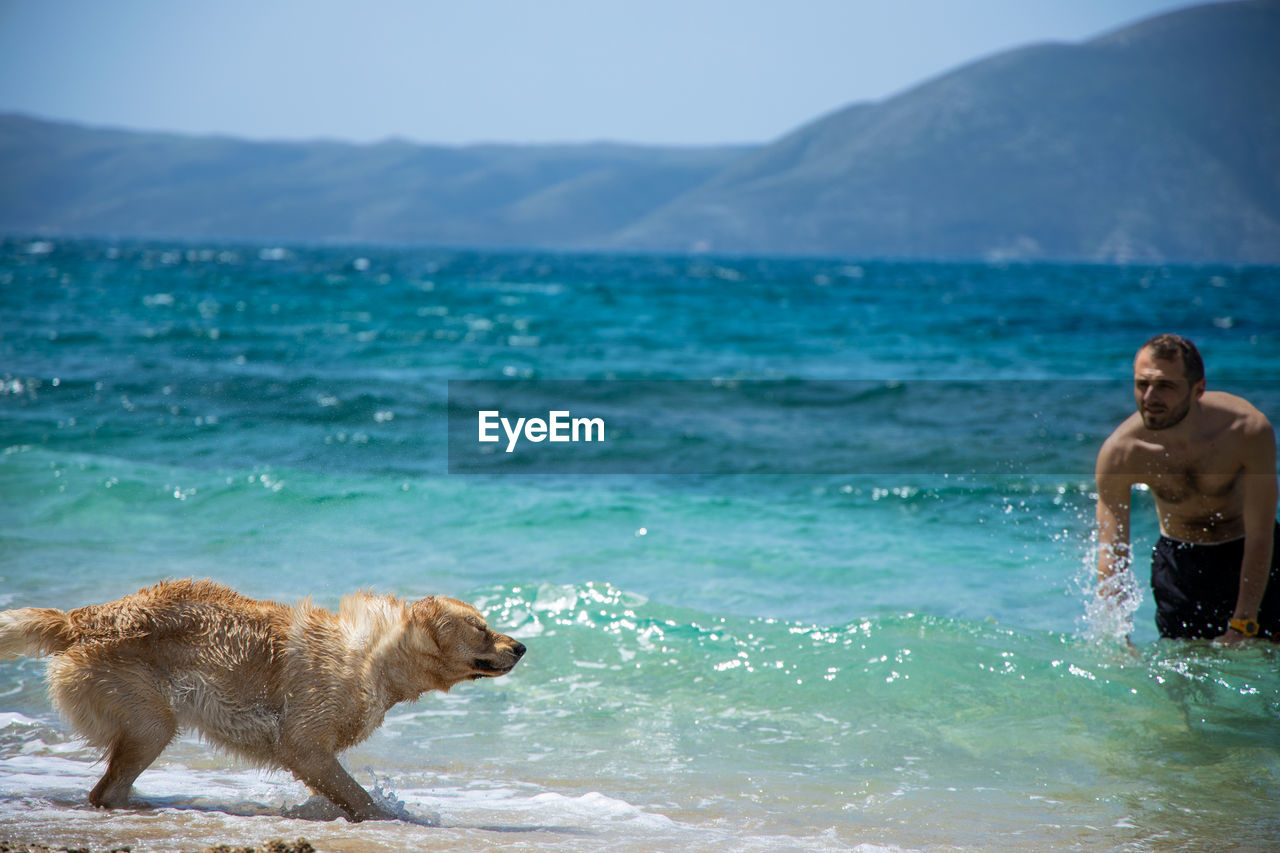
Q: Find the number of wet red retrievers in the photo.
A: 1